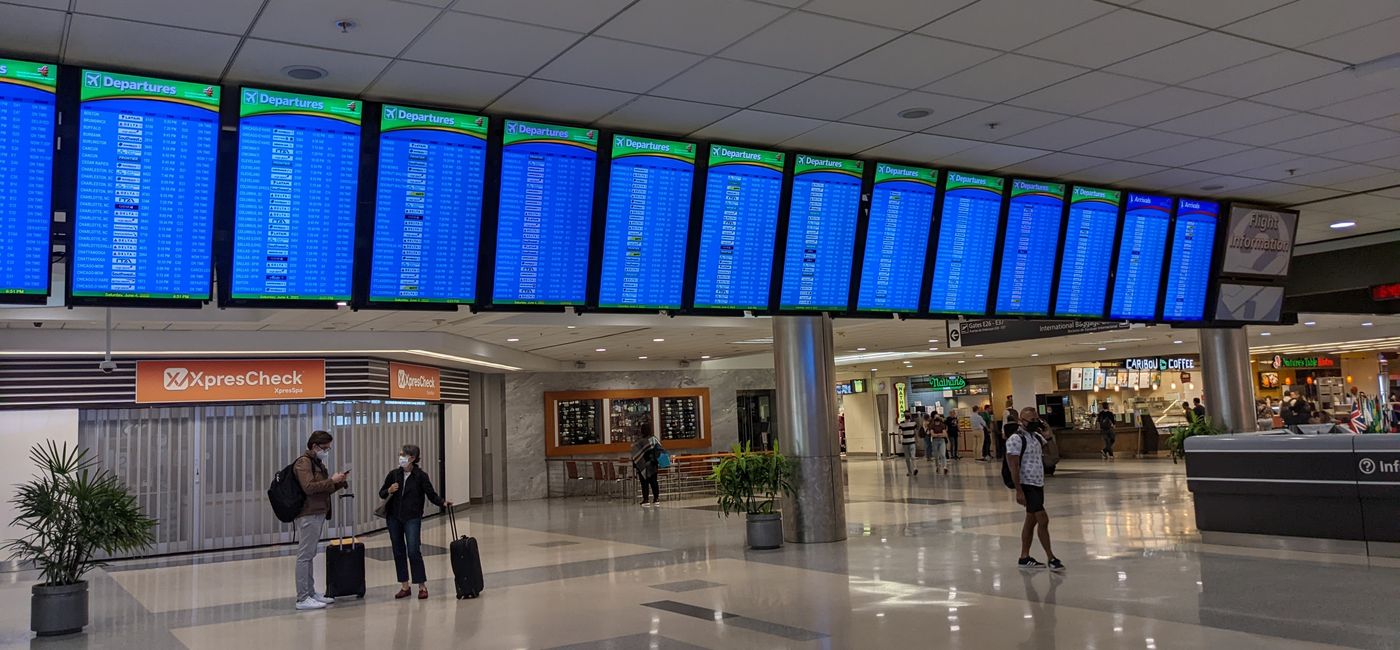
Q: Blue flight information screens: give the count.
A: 14